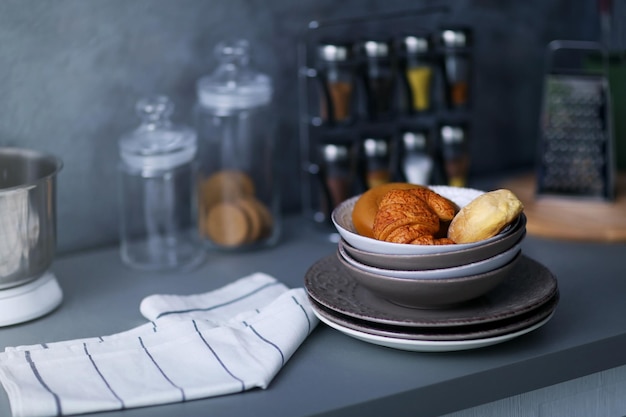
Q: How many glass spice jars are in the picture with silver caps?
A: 8